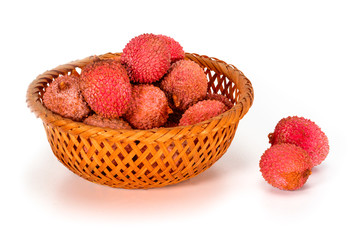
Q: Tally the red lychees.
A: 11